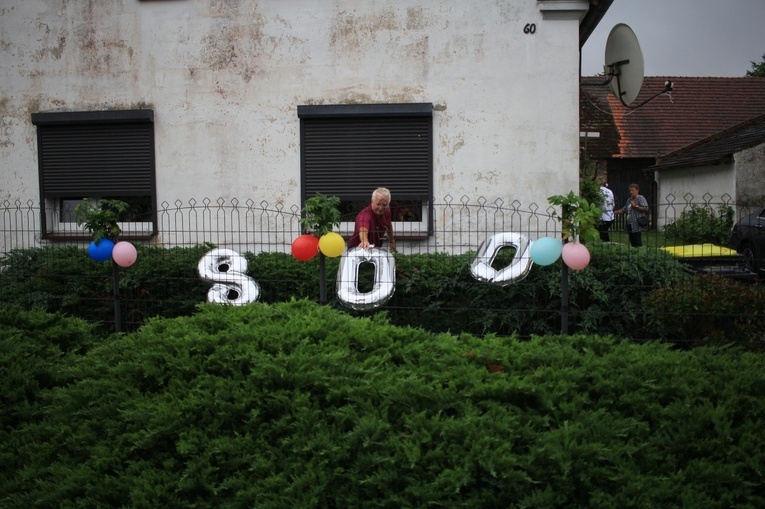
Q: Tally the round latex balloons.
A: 6